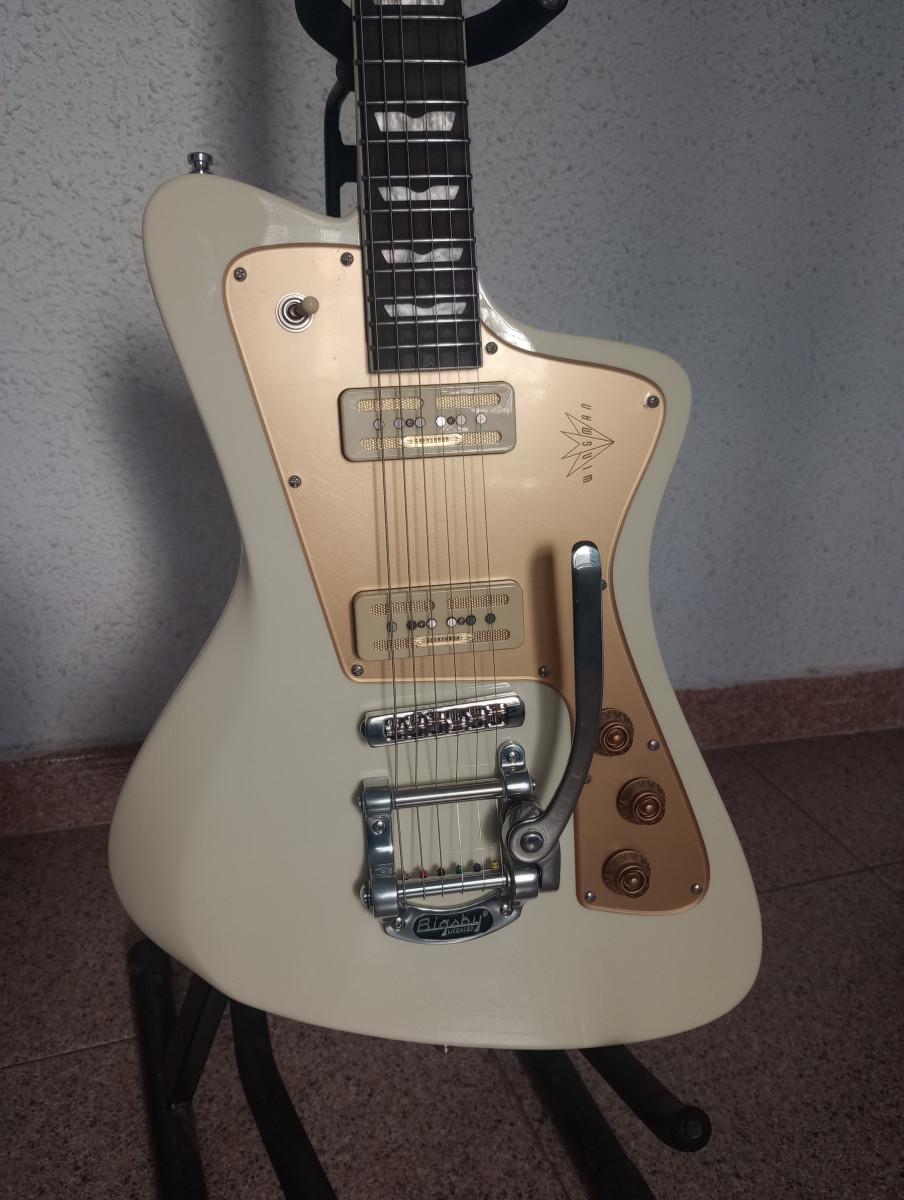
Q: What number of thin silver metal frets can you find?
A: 11